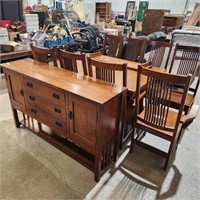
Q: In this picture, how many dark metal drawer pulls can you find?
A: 6